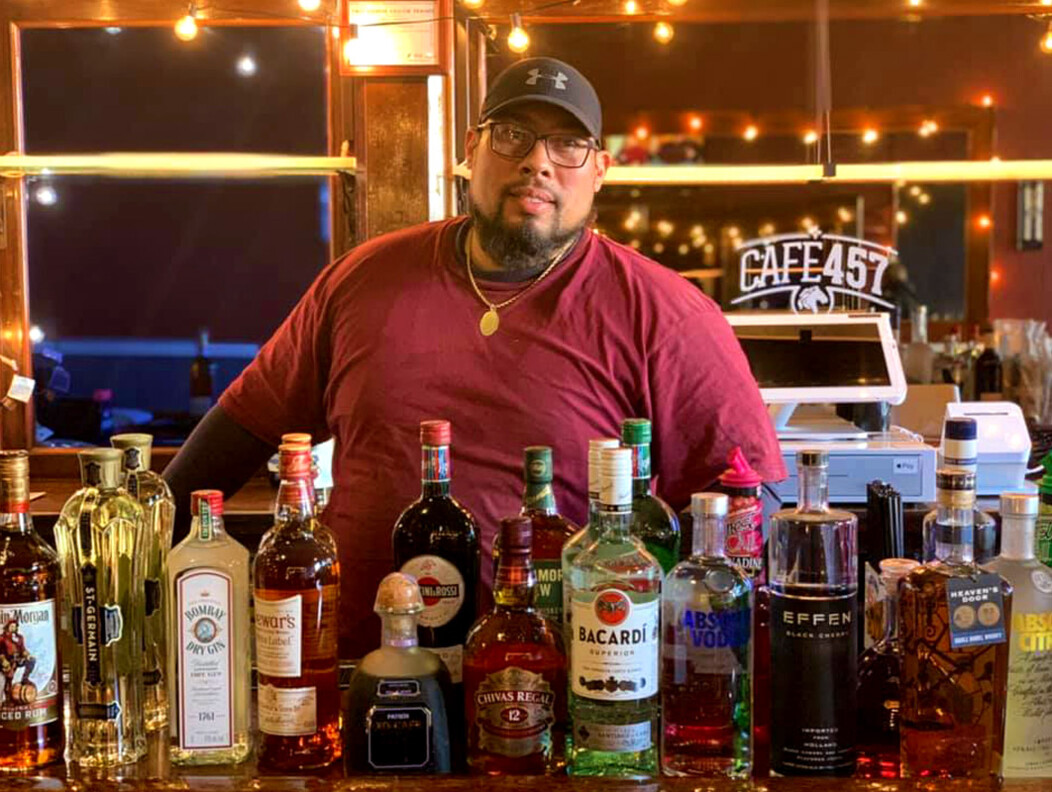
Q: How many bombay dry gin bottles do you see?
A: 1